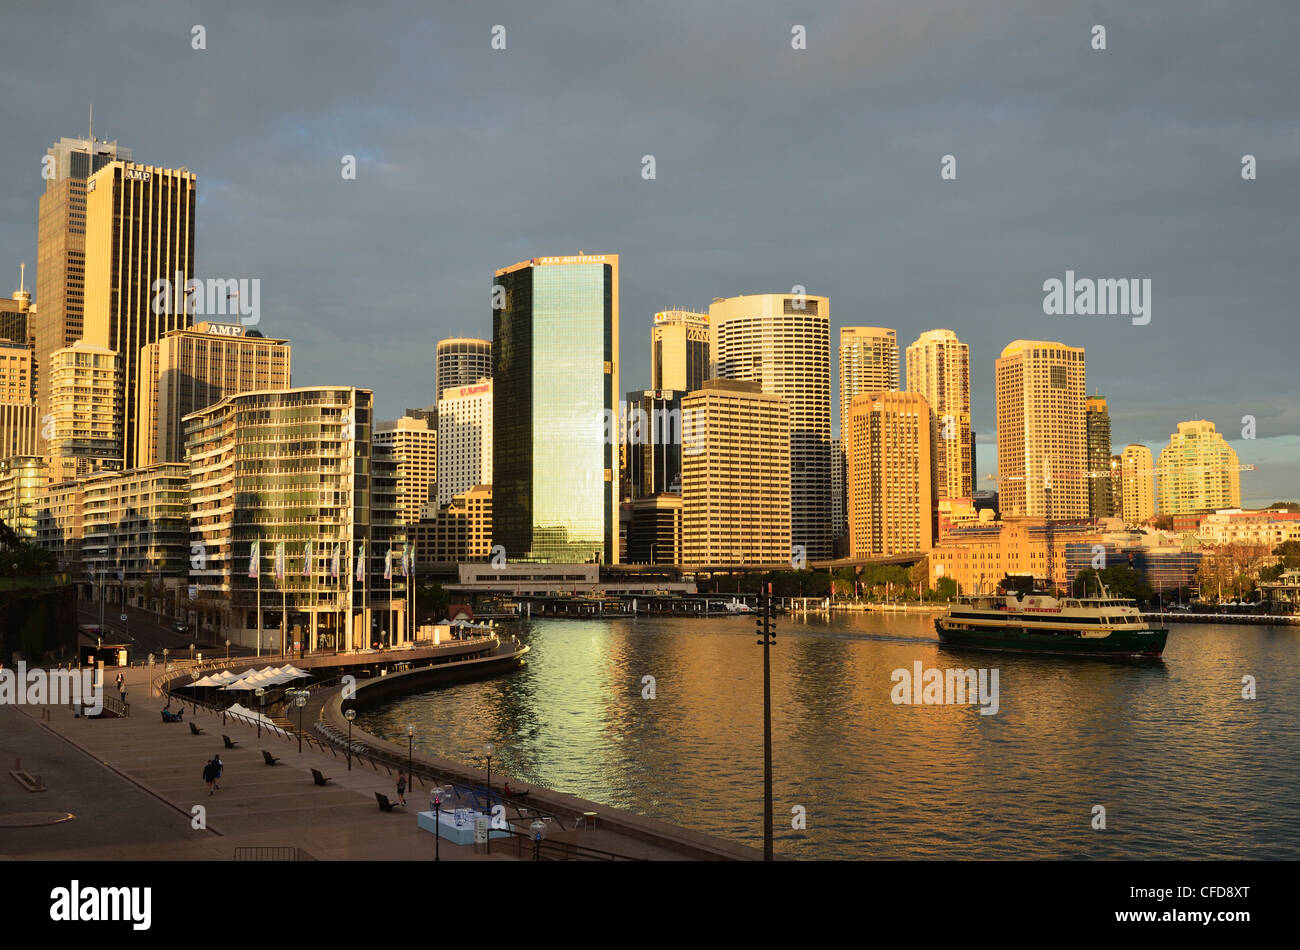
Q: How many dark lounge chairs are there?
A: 6